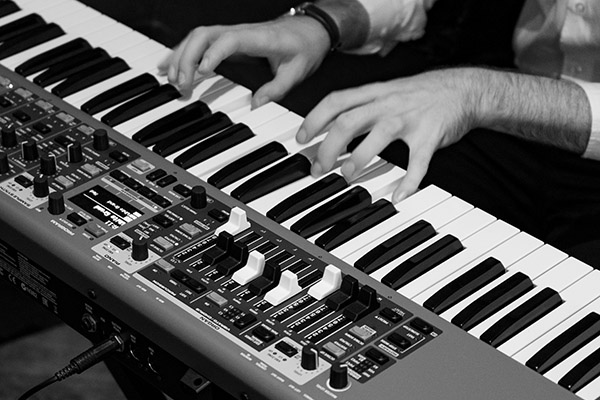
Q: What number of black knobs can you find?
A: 12